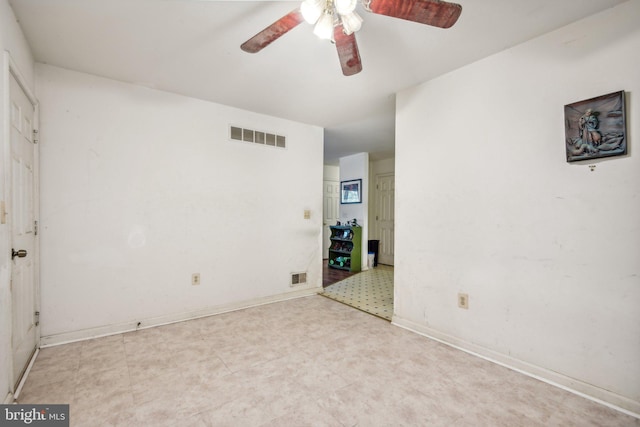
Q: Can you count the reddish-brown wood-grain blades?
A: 3